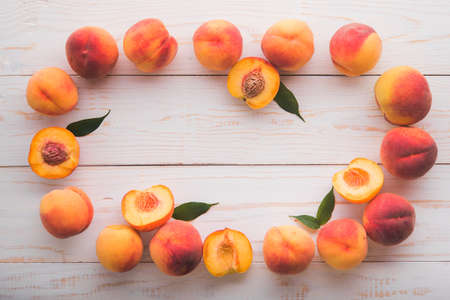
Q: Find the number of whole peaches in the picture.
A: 14